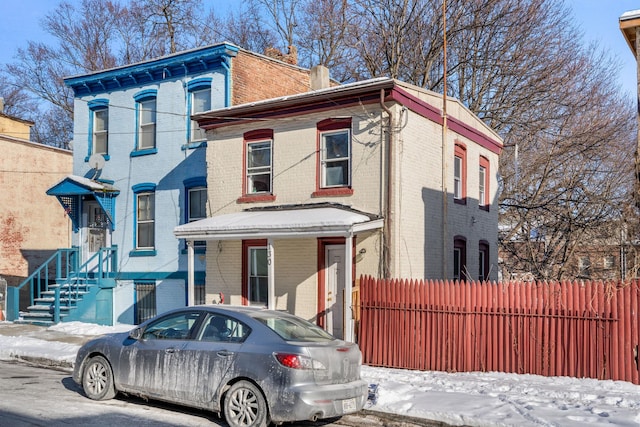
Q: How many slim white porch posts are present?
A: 3